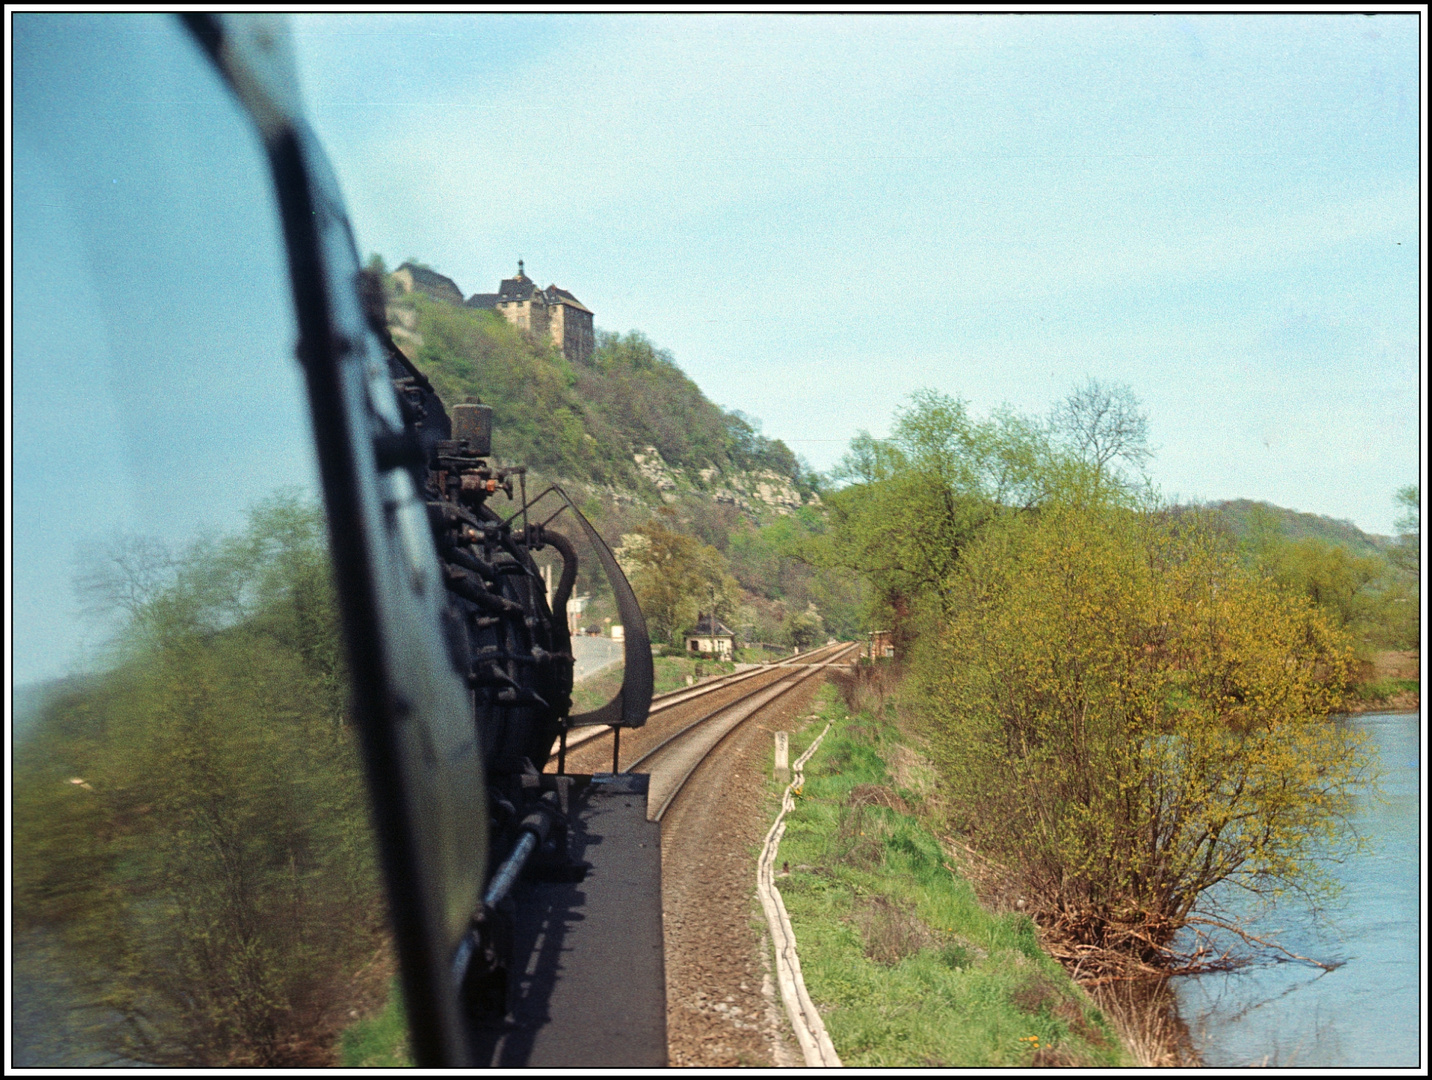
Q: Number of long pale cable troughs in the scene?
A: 1